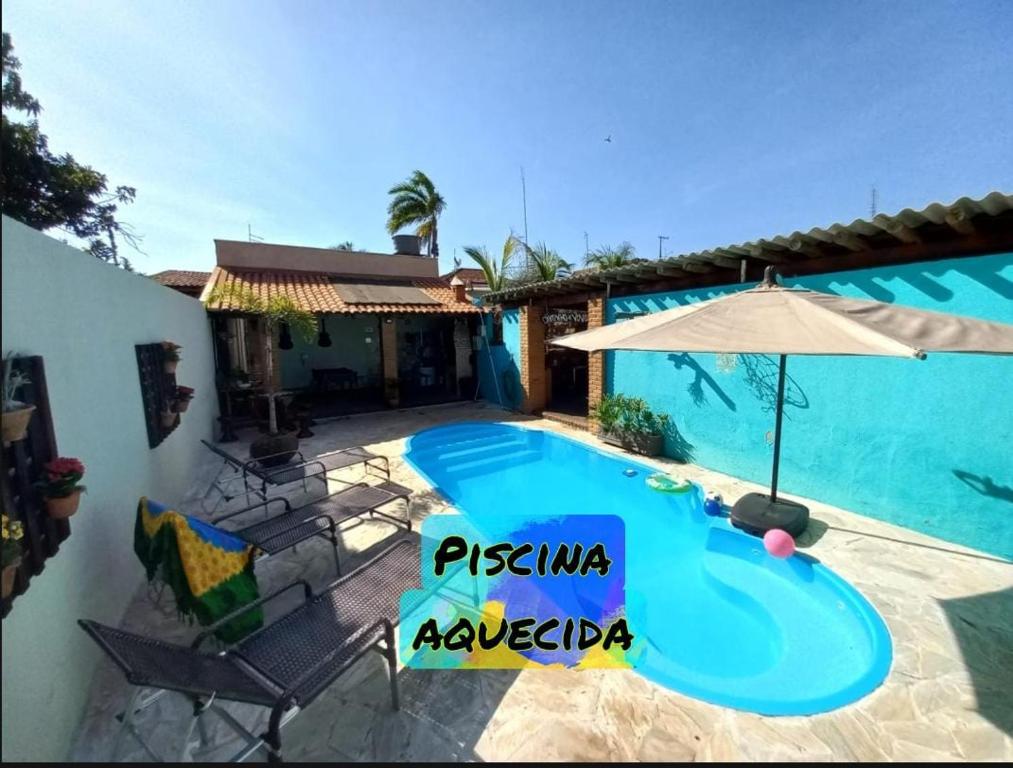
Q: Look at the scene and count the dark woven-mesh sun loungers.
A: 3